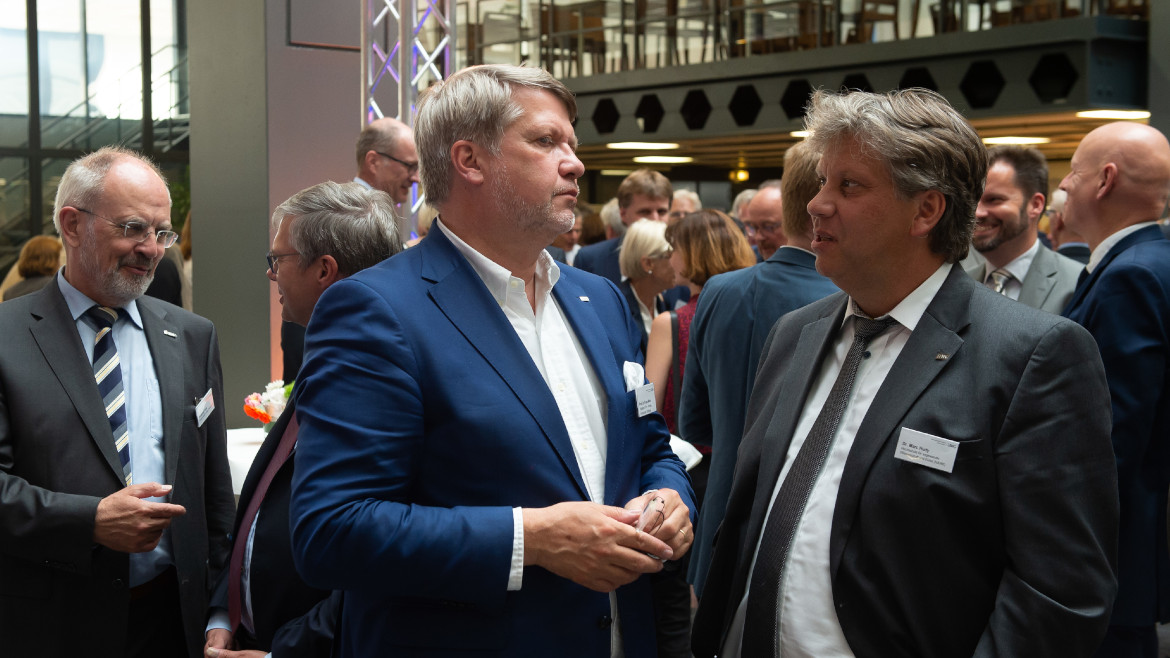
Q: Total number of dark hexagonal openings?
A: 9